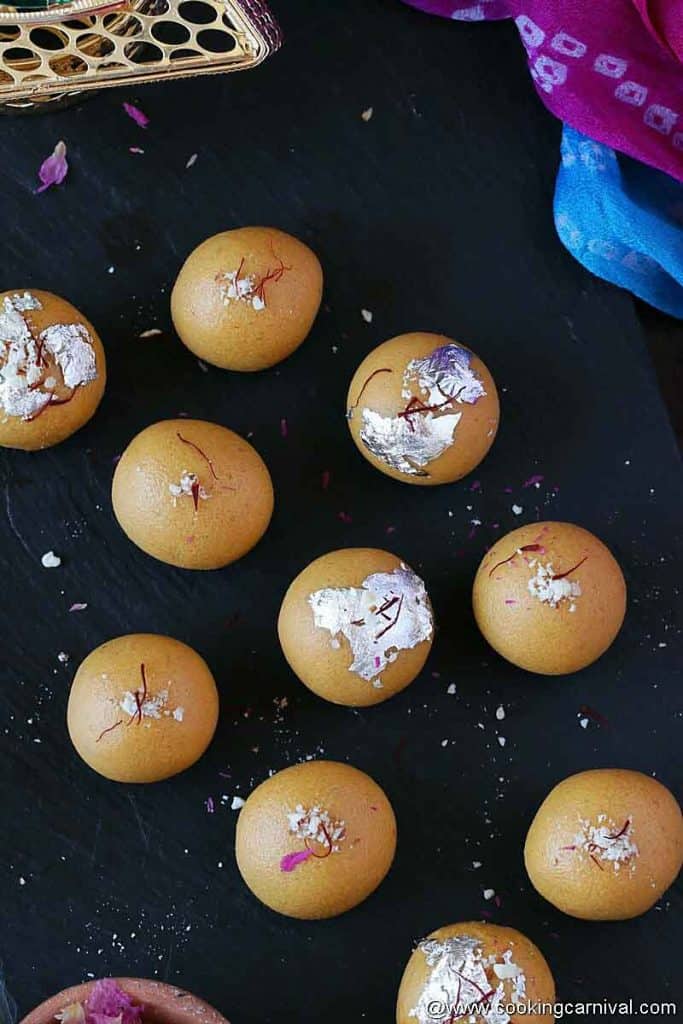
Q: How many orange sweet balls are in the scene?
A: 10